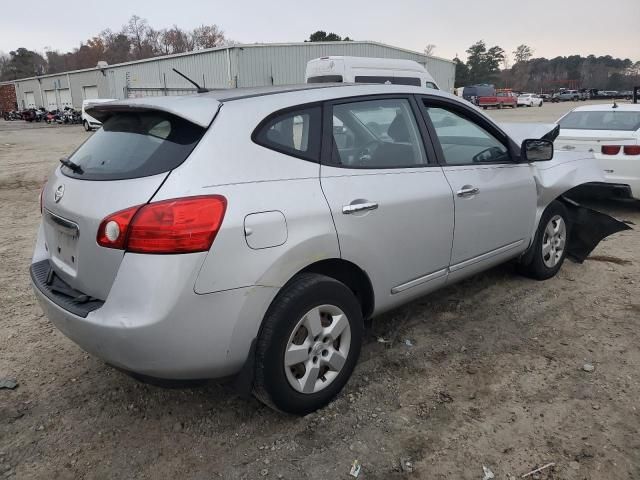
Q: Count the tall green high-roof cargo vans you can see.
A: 0